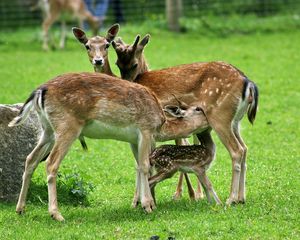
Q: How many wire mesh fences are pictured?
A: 1